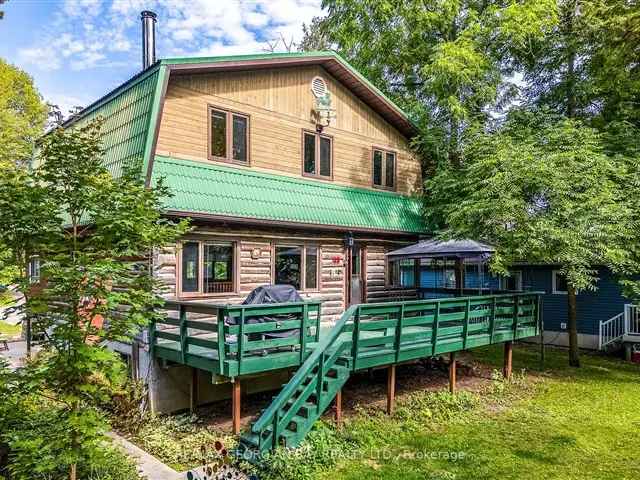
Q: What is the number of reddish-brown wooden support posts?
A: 6